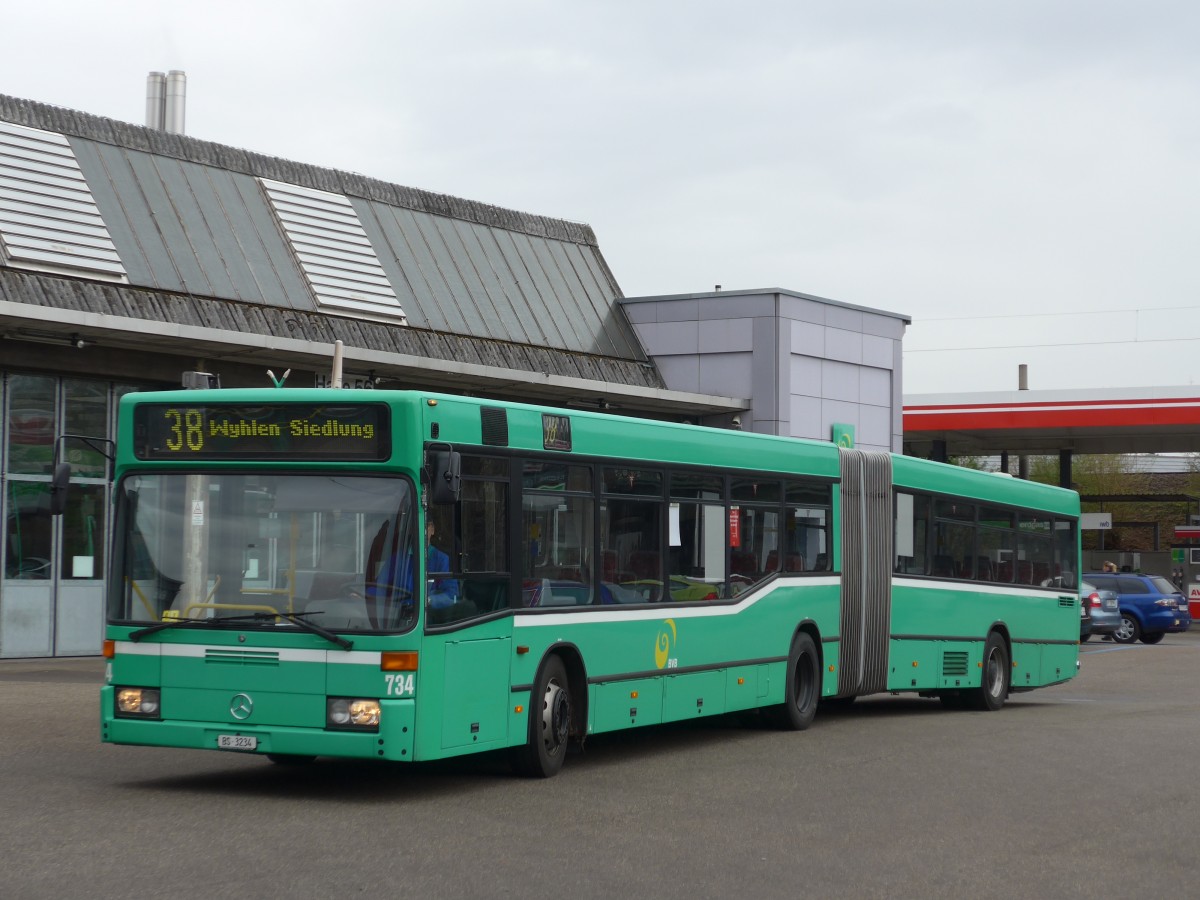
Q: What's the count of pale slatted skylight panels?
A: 2